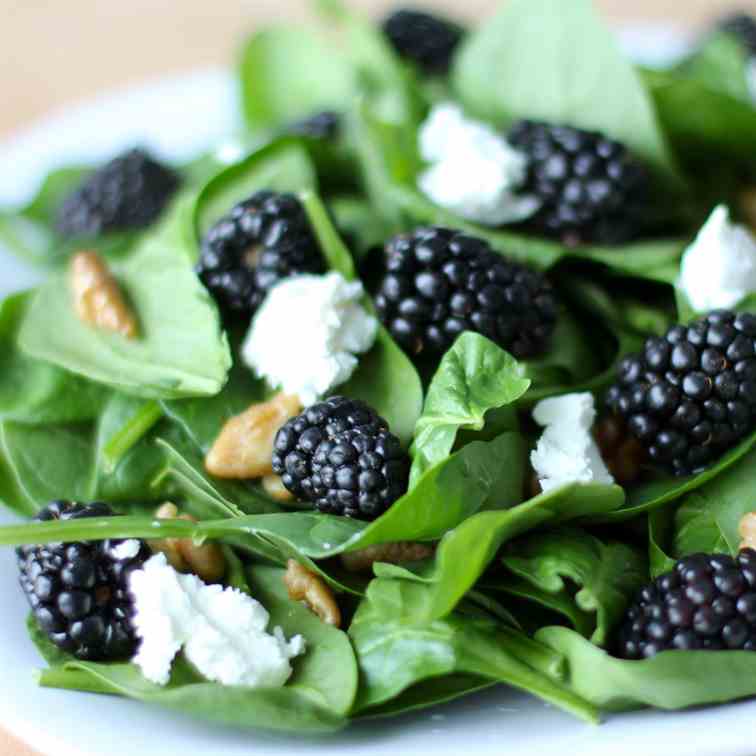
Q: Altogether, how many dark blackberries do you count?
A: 11